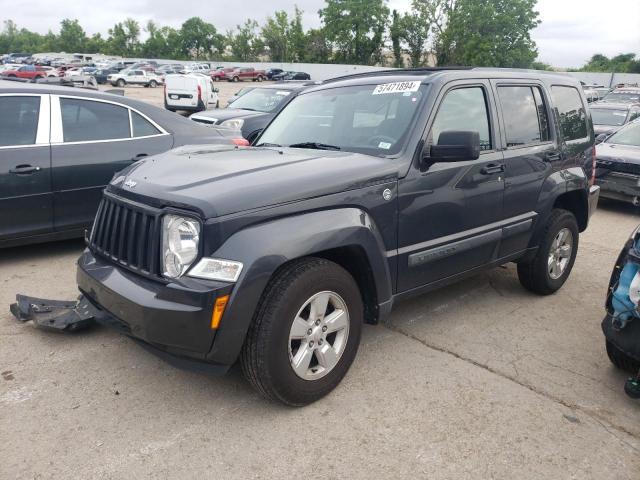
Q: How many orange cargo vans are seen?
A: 0